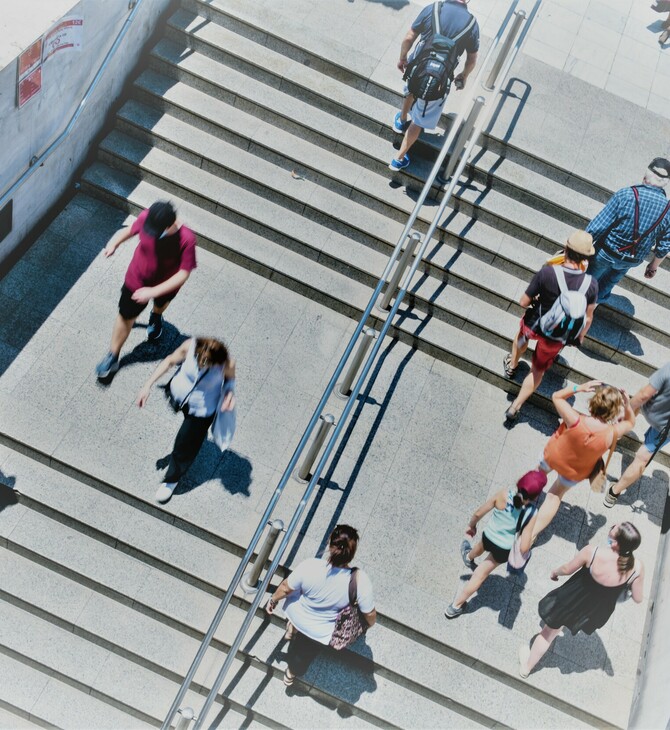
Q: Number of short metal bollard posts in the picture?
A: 7